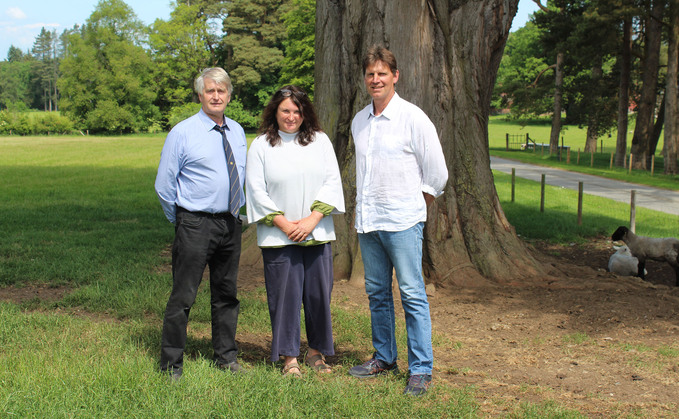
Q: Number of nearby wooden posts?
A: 4